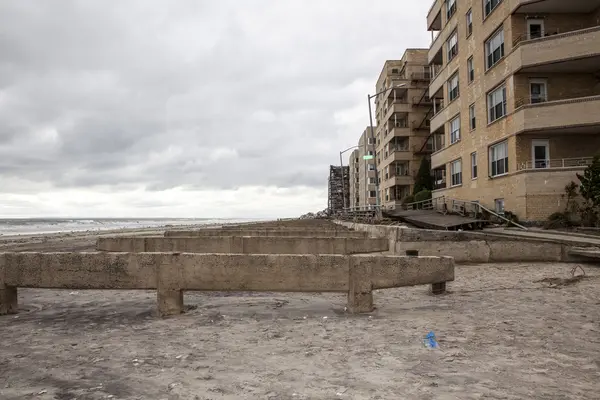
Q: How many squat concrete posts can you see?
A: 4